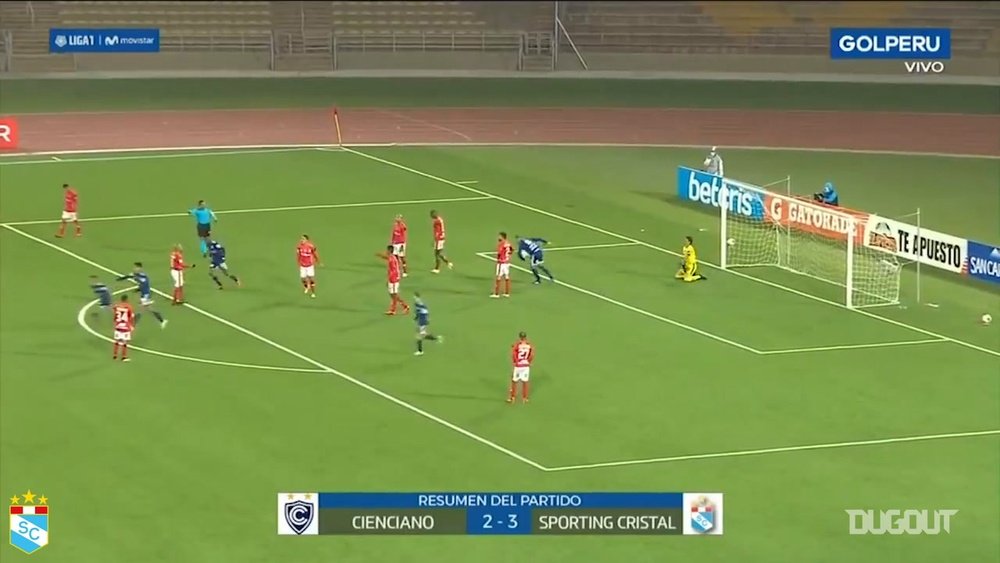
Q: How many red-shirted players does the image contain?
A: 9